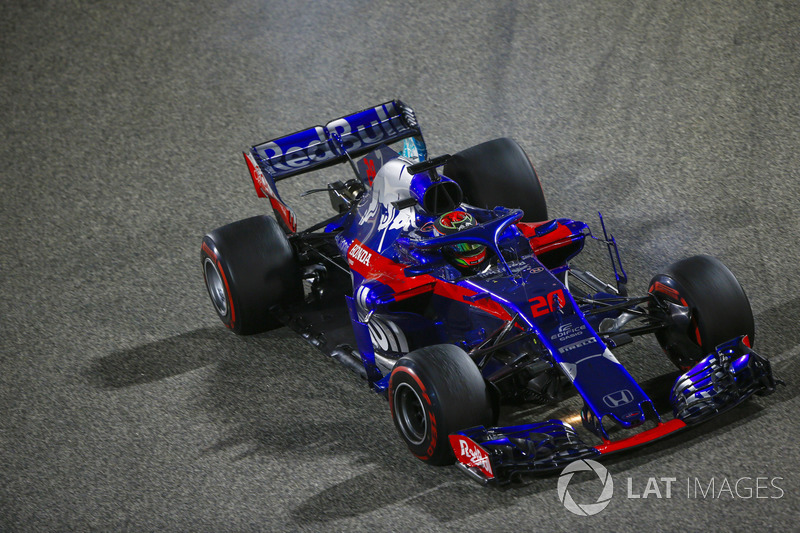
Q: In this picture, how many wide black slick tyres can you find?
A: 4